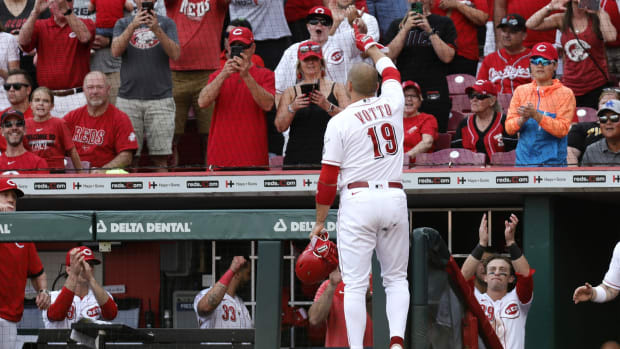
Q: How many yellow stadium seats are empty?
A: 0